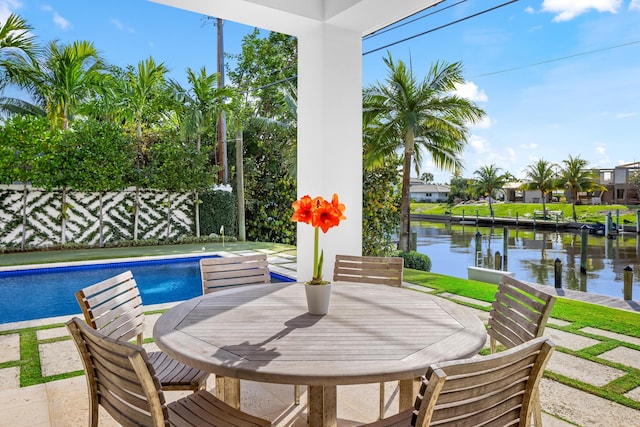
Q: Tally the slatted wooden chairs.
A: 6